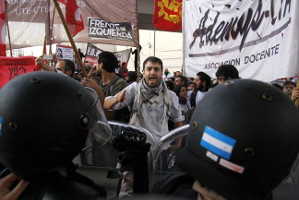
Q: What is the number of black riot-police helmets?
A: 2